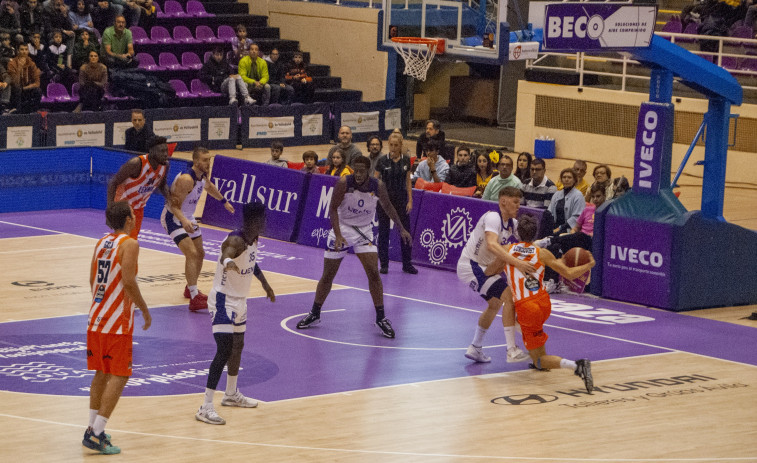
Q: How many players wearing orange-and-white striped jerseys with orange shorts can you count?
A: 3